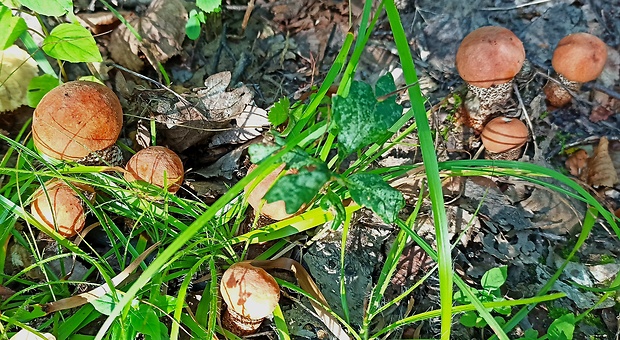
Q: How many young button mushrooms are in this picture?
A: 8